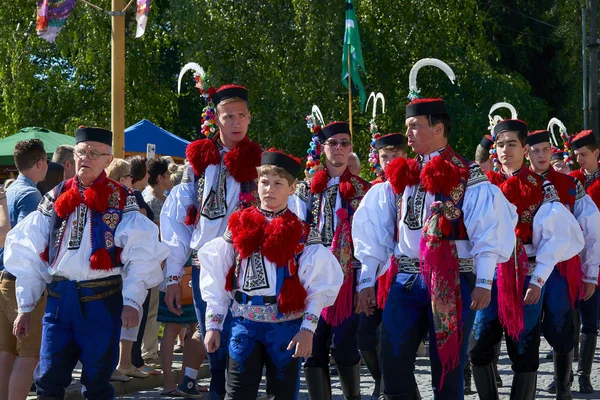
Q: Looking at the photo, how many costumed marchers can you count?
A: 11